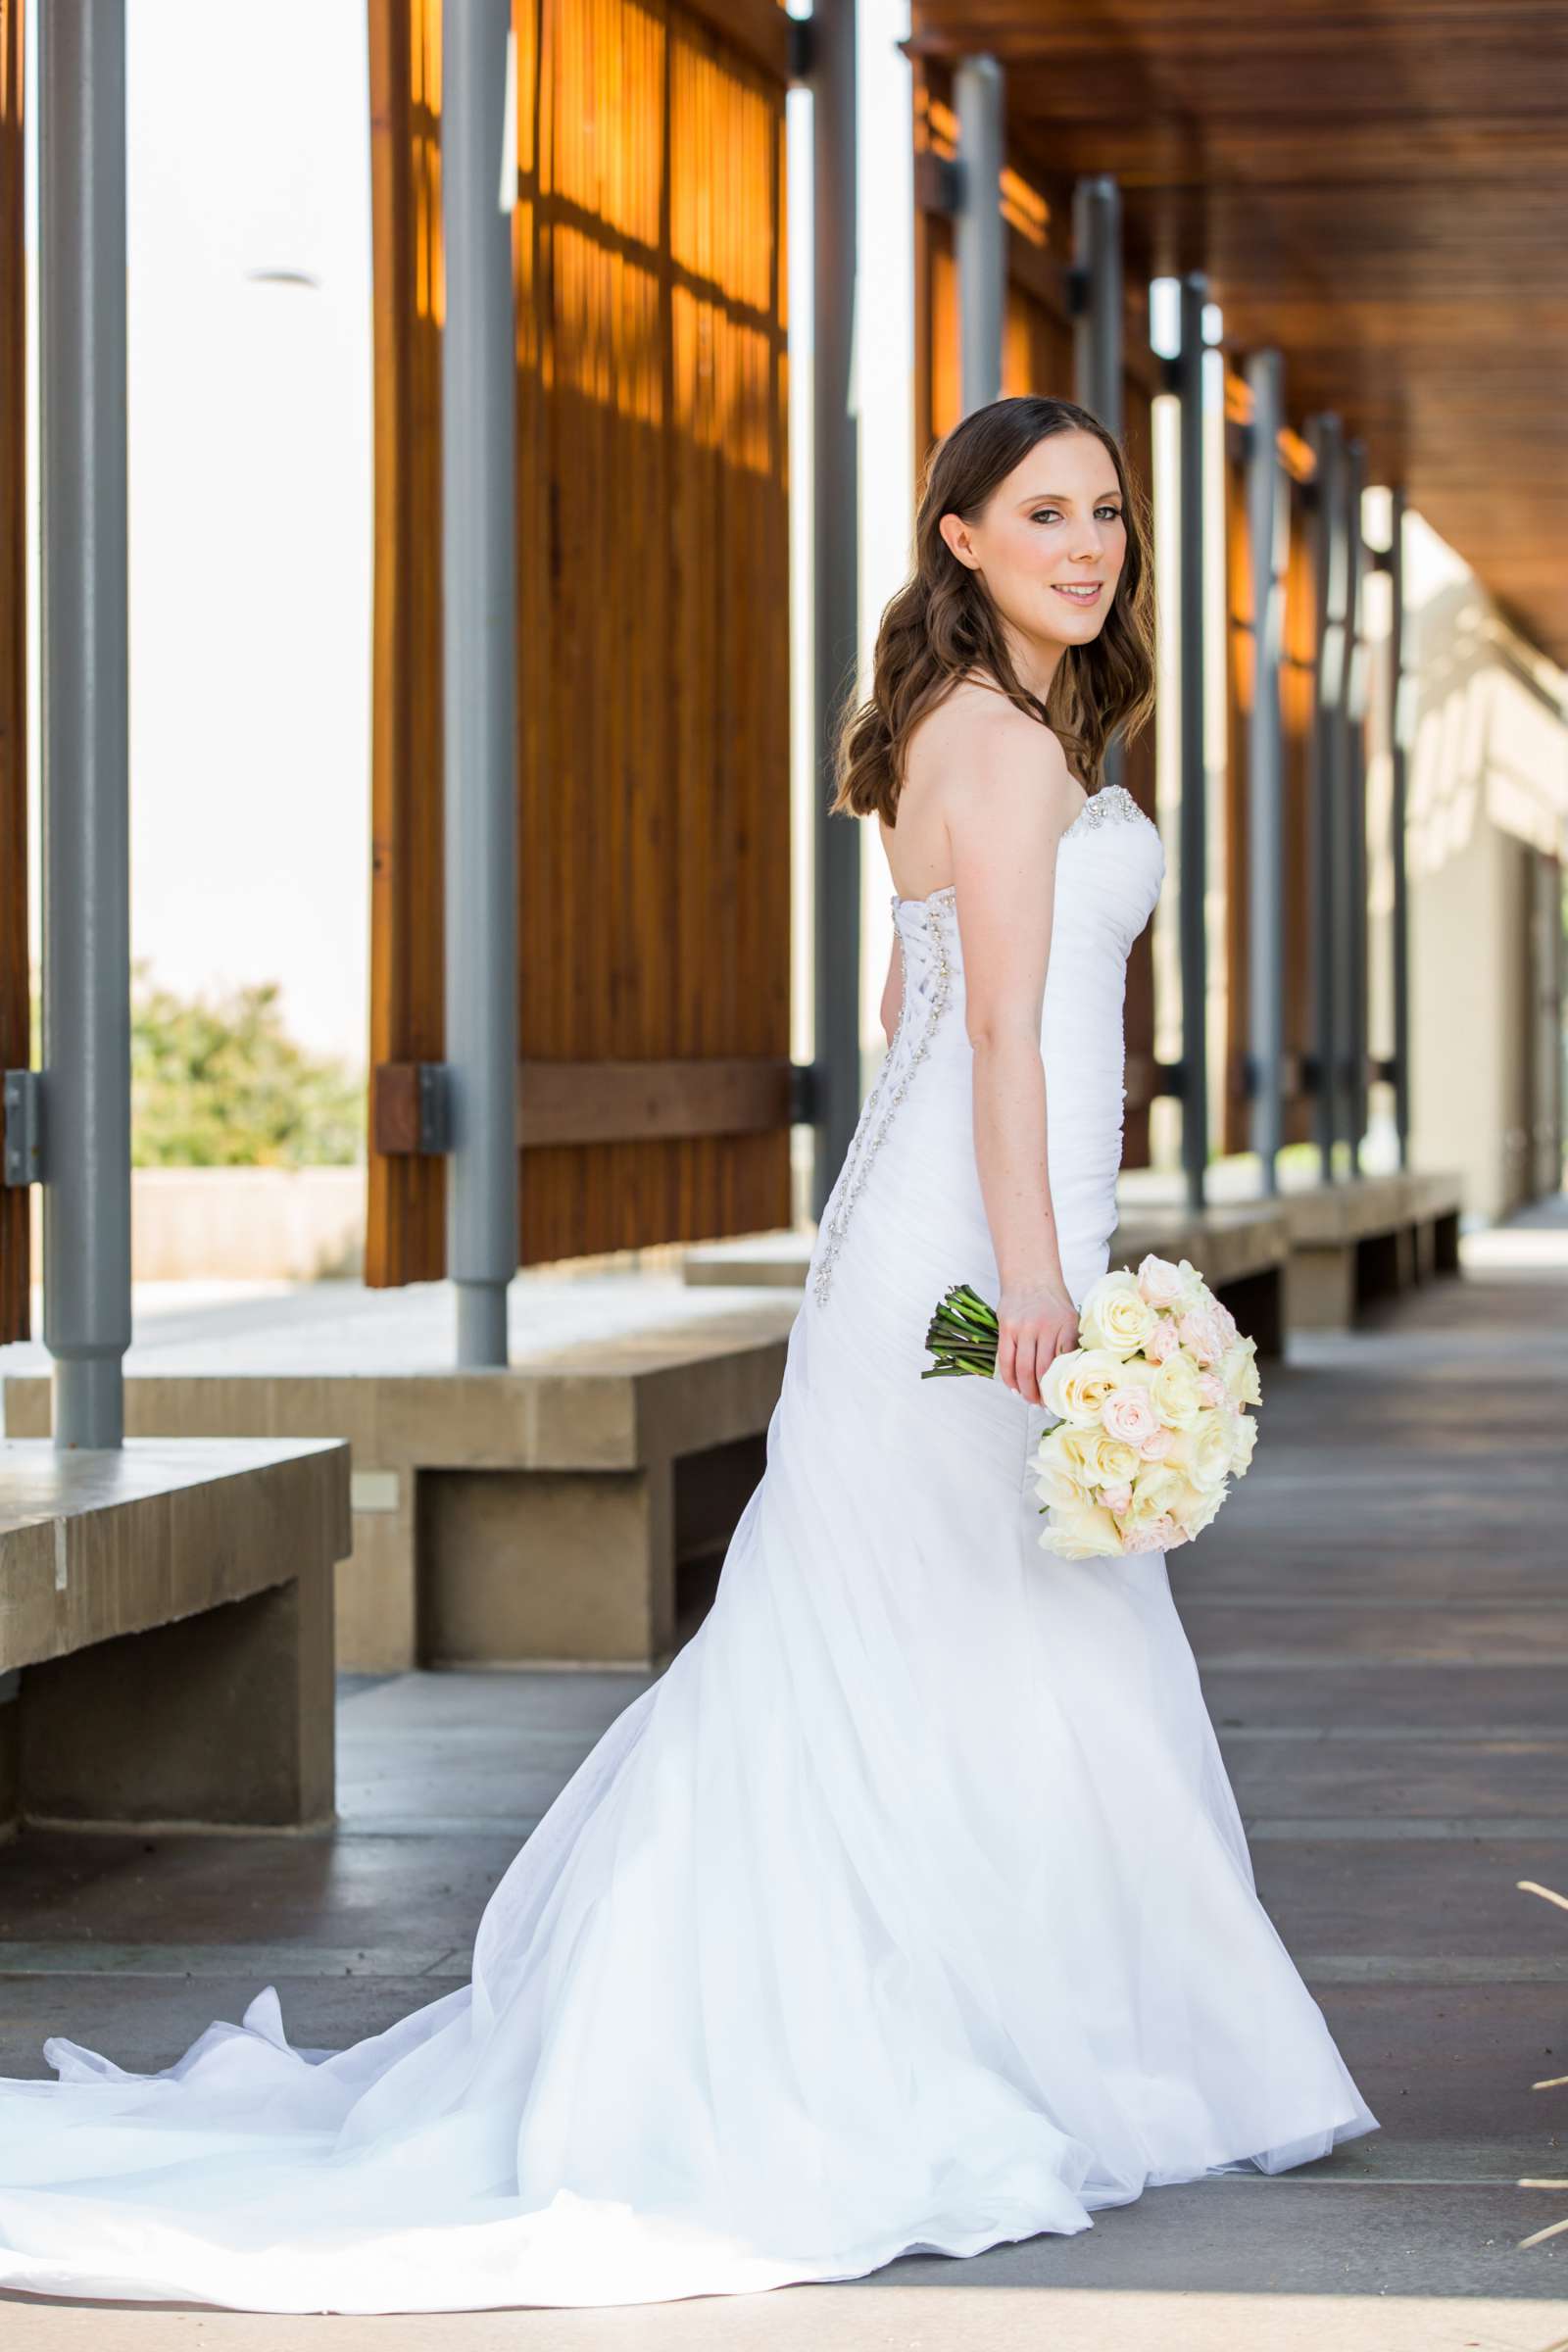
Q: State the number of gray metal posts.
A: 10